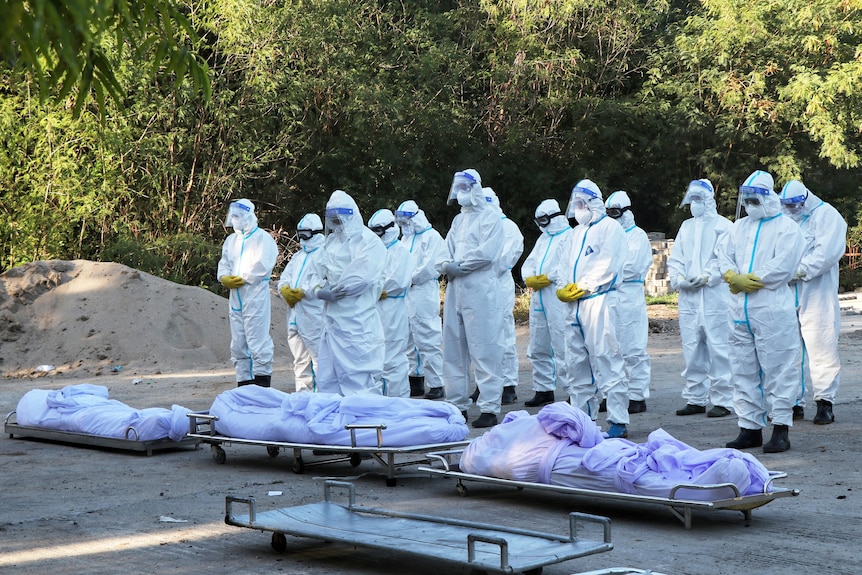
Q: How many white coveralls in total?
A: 13